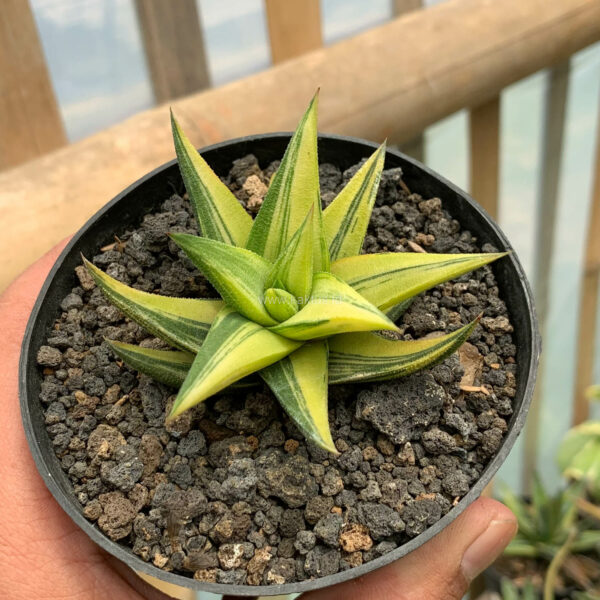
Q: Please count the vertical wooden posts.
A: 7